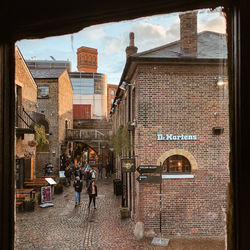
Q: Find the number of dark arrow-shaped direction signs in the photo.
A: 2